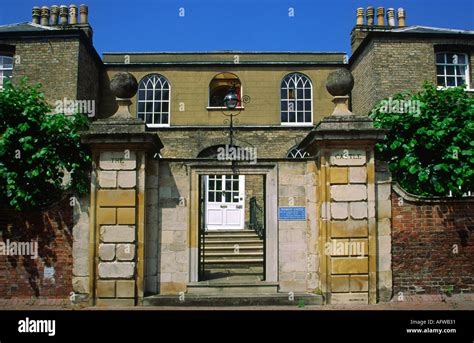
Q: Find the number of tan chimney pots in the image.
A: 11